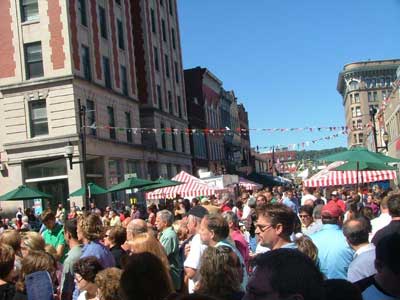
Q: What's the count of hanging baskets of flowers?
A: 0